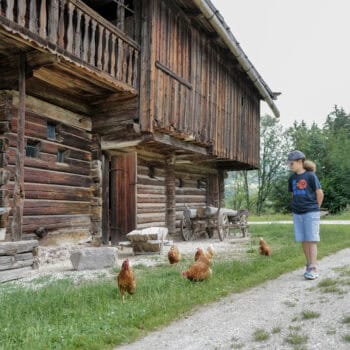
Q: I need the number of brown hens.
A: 5